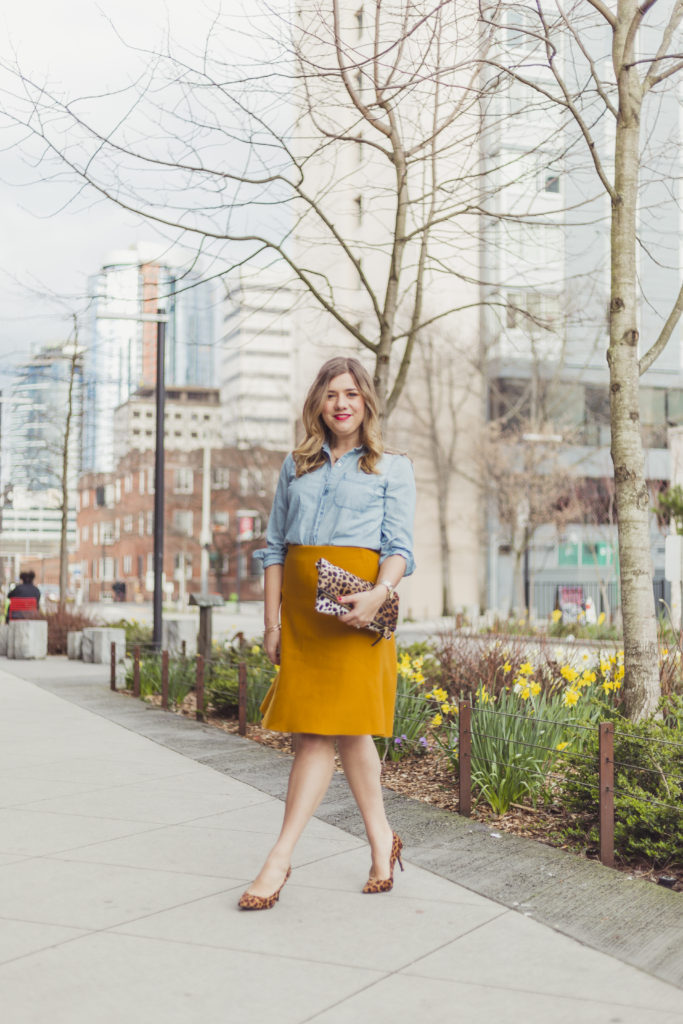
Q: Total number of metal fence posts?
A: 7